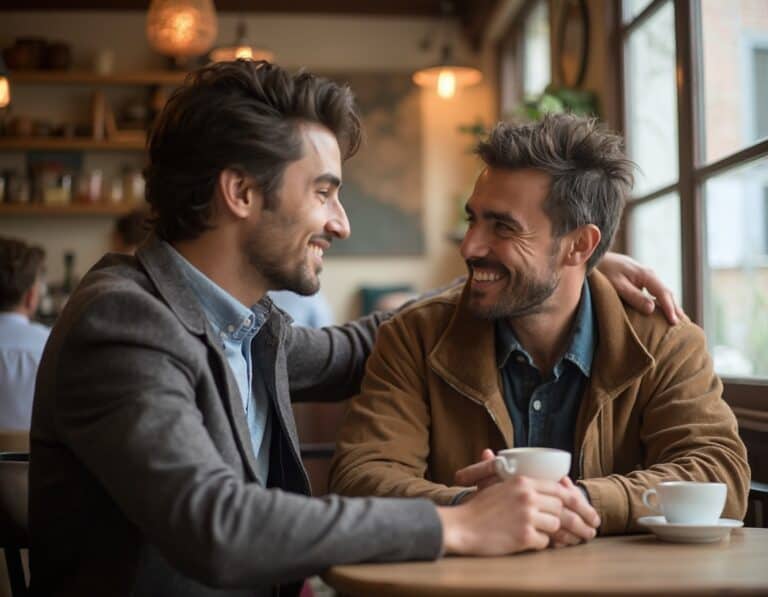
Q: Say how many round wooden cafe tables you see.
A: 1